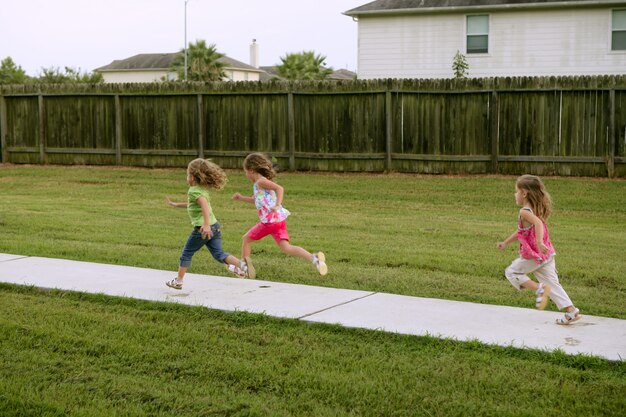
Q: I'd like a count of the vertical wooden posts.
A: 8